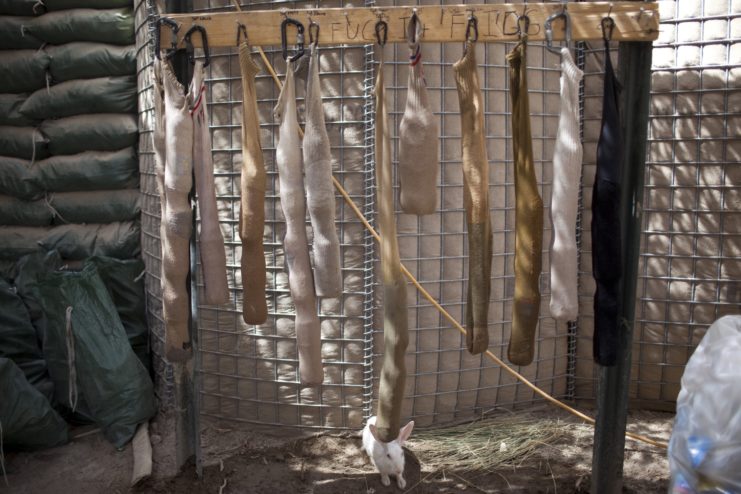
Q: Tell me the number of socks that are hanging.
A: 12